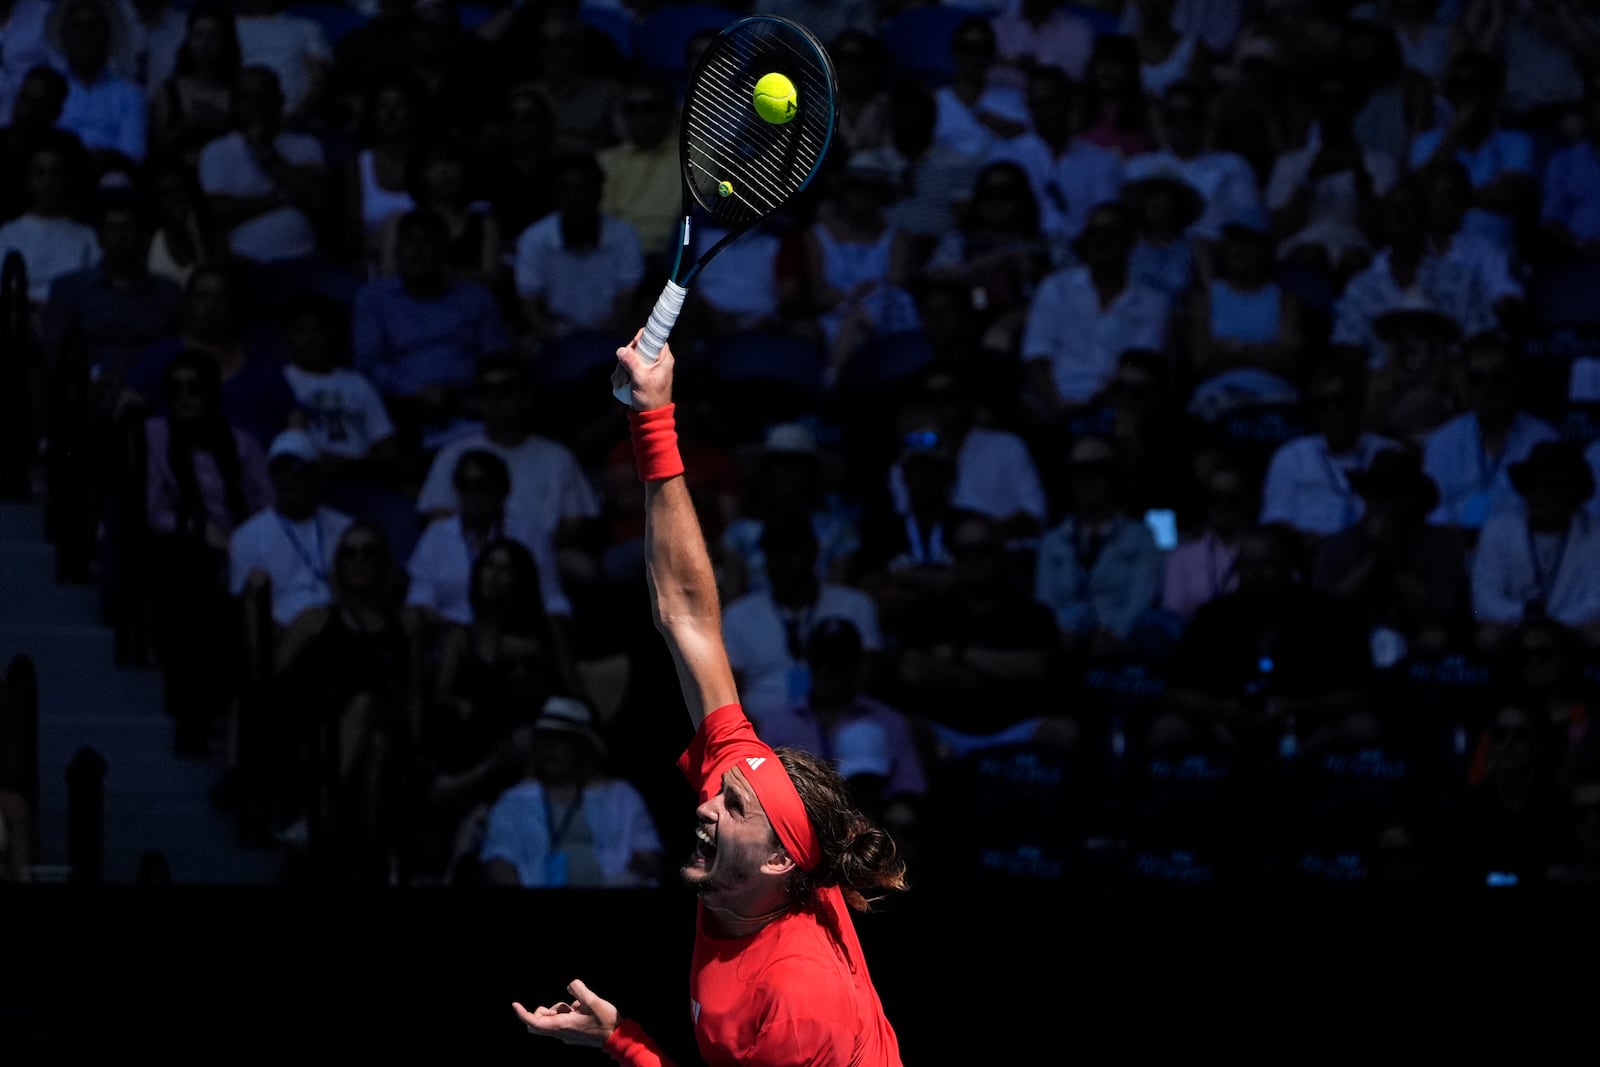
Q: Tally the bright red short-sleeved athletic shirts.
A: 1